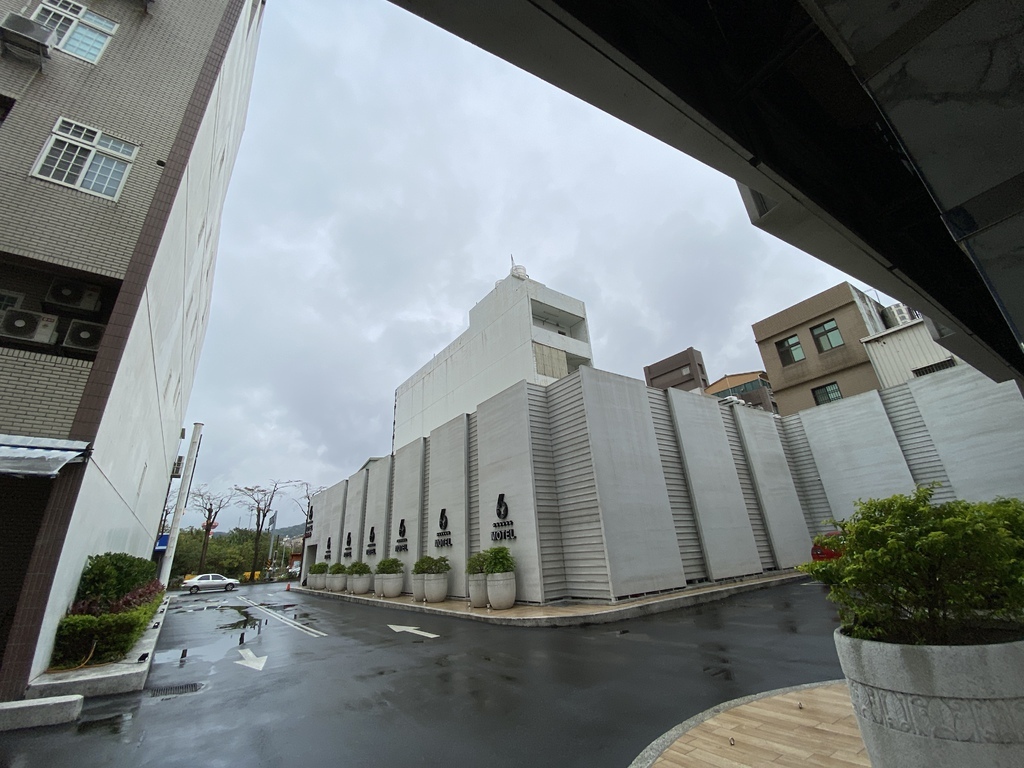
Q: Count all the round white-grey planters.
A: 13